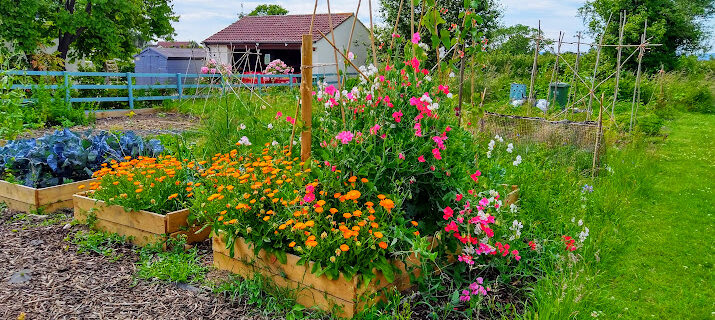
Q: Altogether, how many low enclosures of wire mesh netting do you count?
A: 1